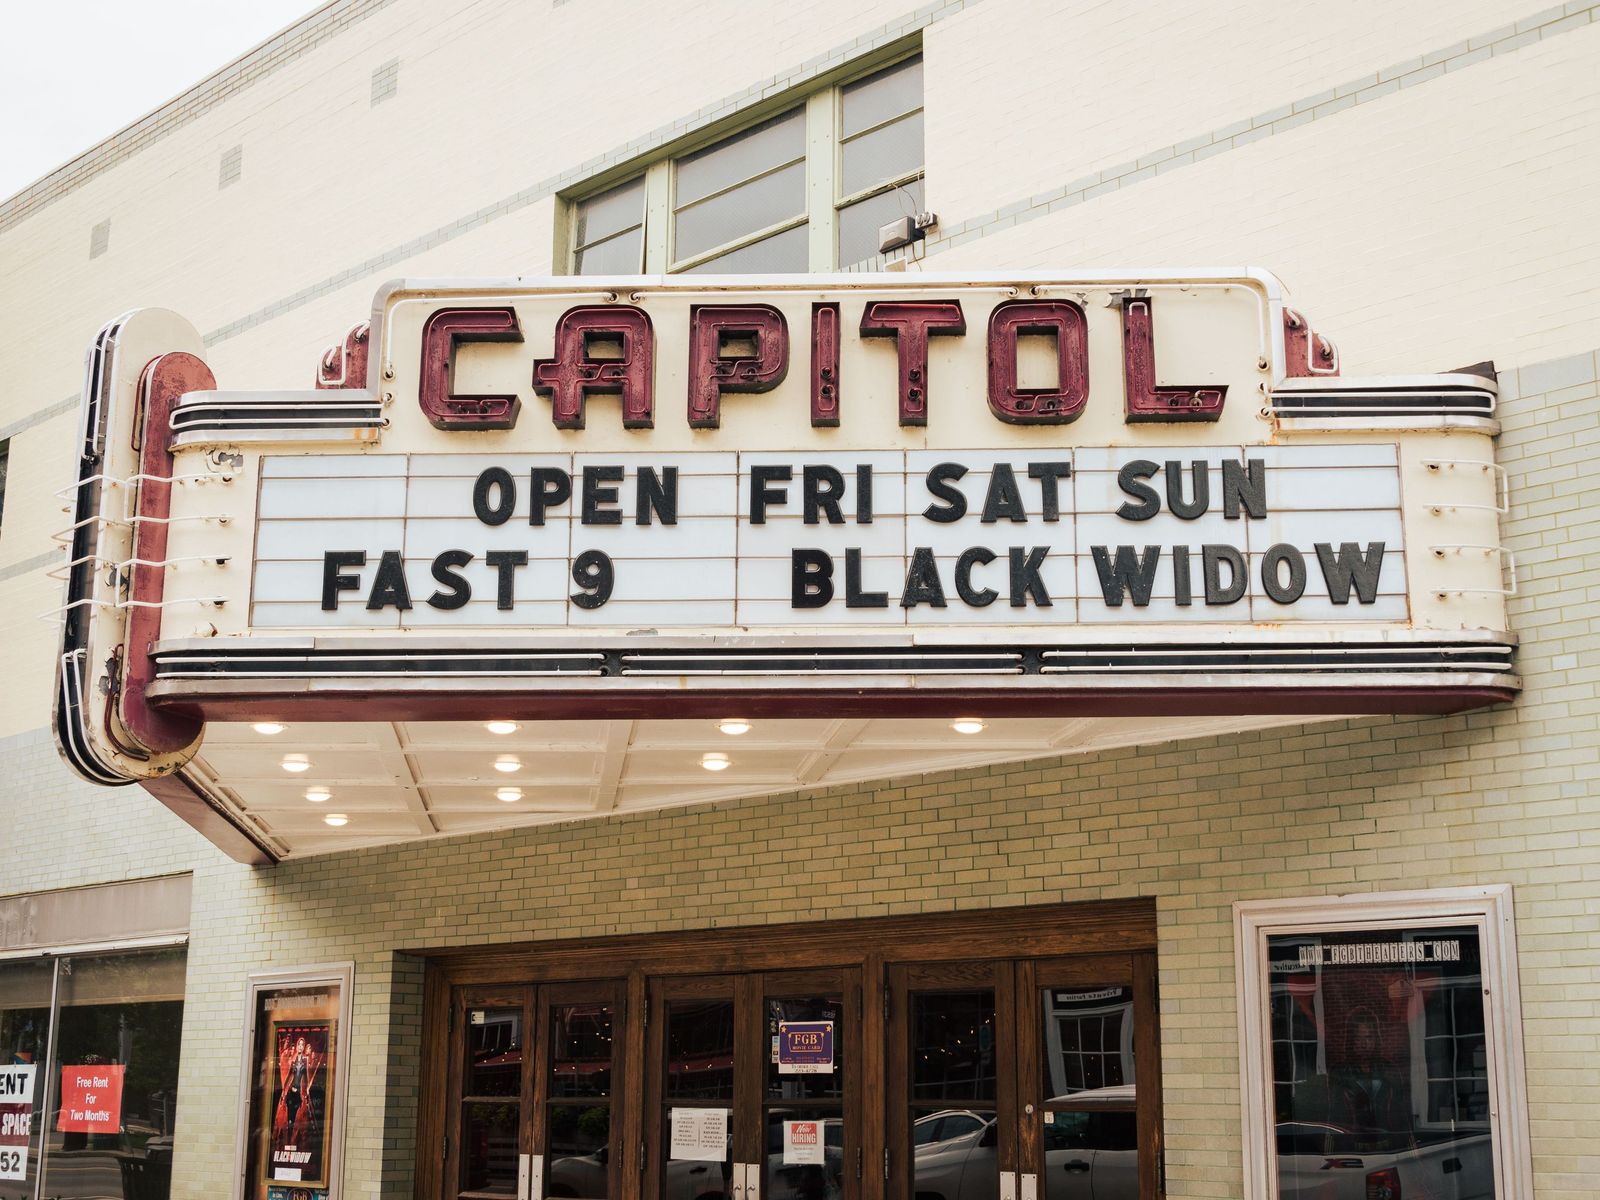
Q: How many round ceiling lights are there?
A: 10